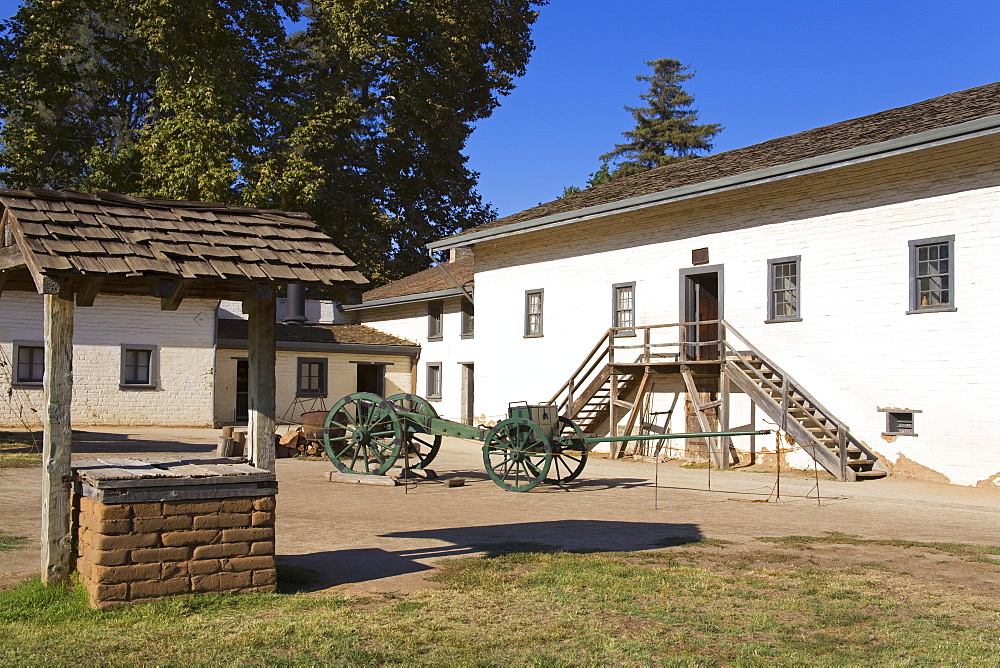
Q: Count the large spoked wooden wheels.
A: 4